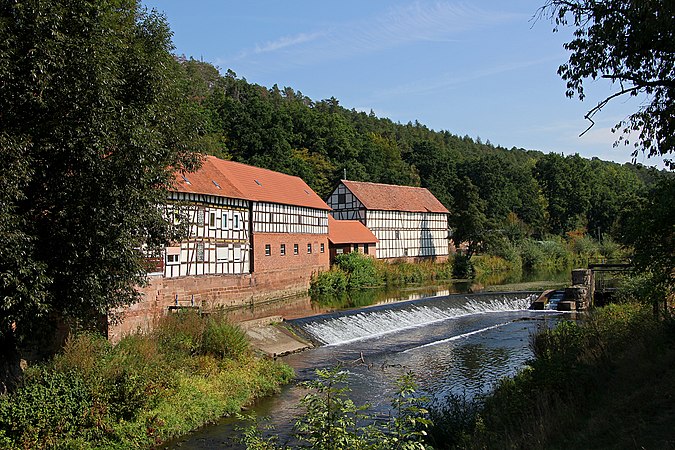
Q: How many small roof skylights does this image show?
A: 4